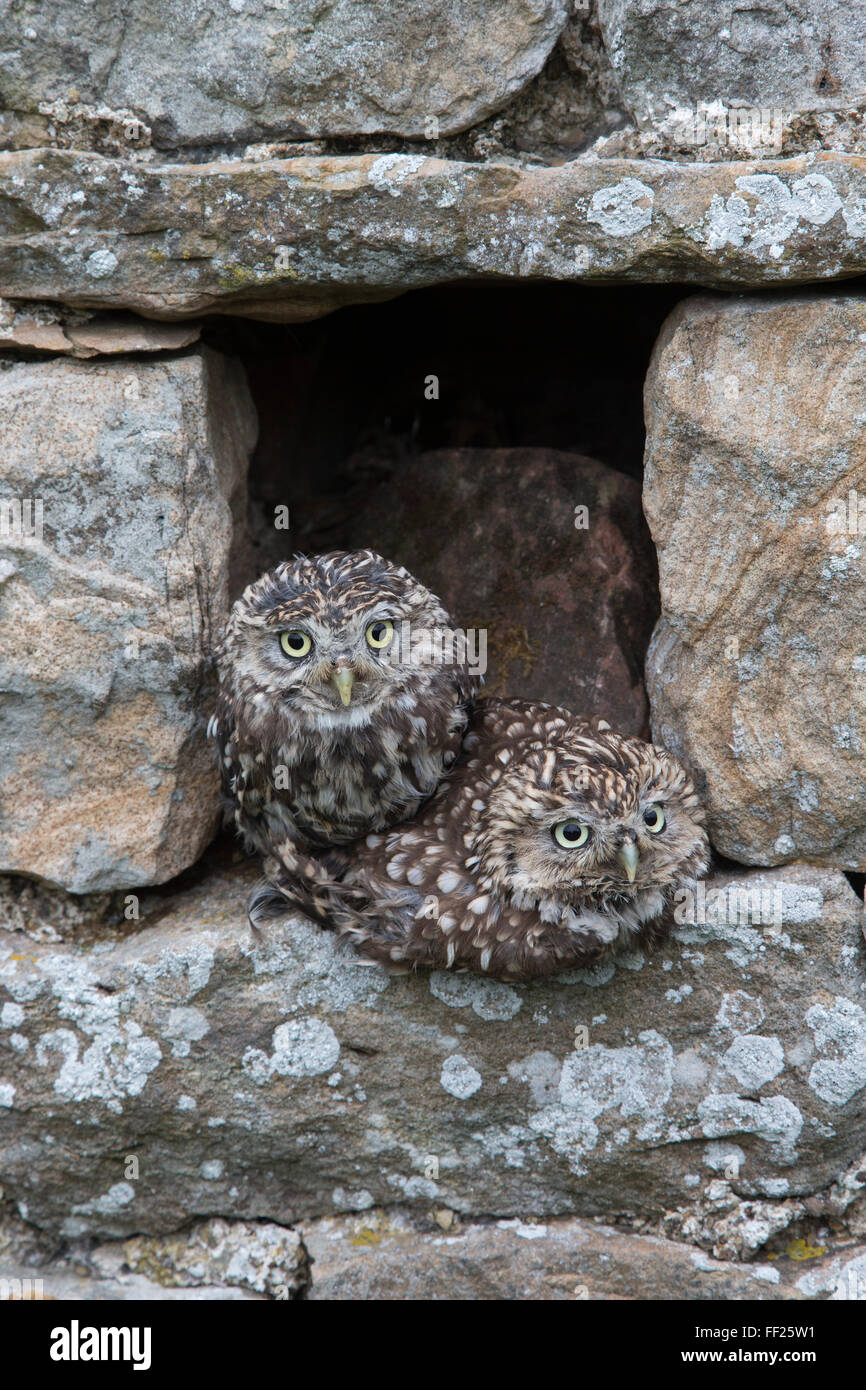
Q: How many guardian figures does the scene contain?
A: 2